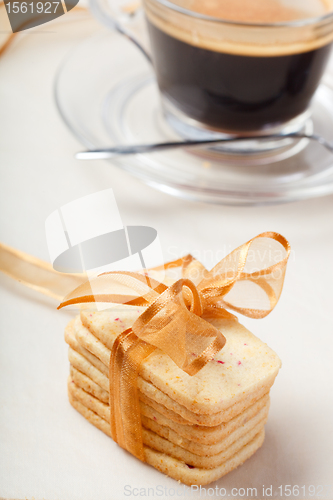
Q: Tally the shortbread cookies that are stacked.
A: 7